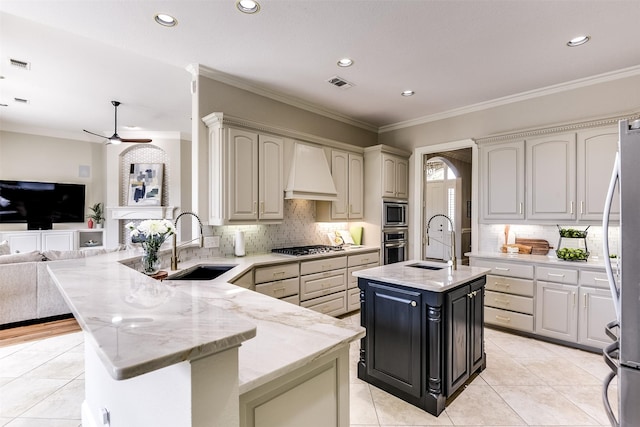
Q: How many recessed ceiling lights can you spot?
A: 5